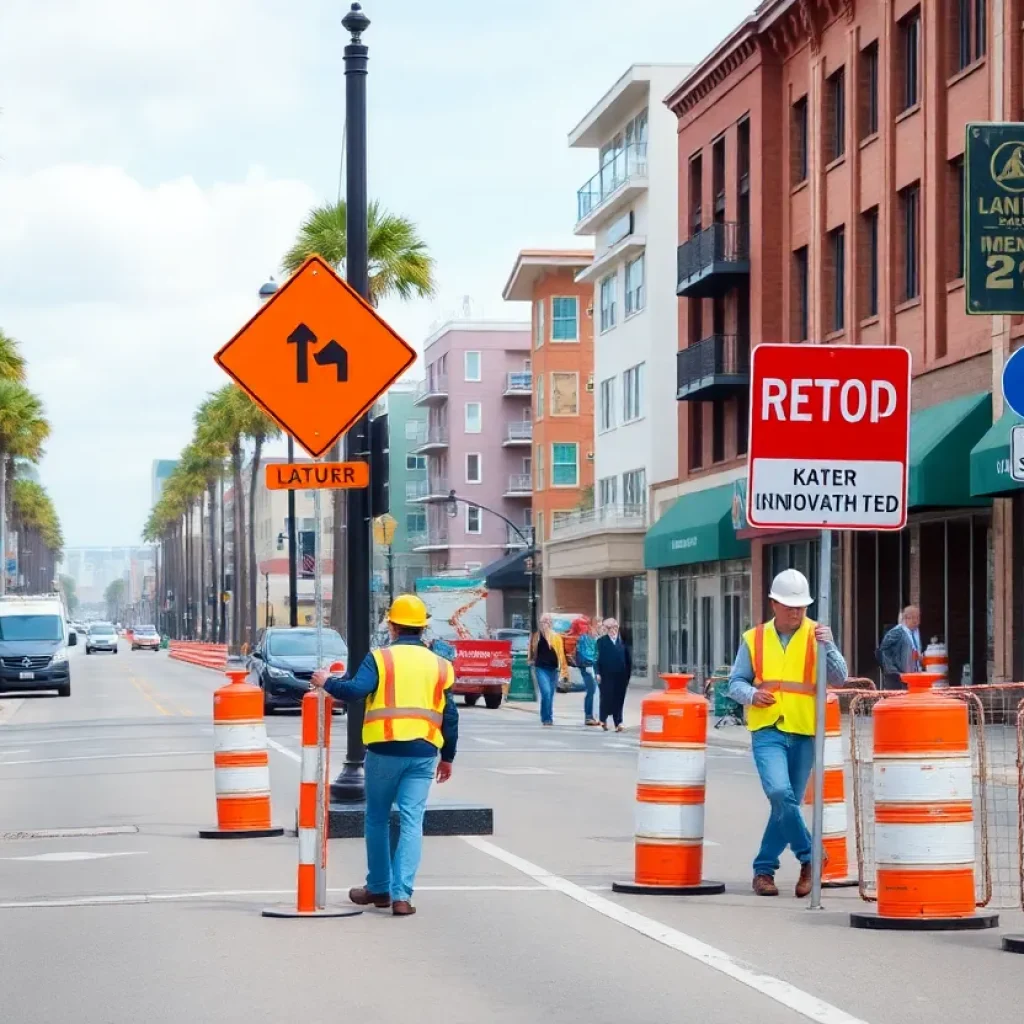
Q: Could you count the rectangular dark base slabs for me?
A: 1